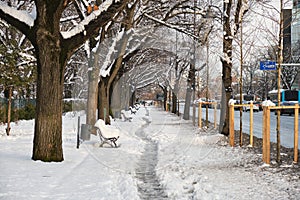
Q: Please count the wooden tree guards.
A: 3